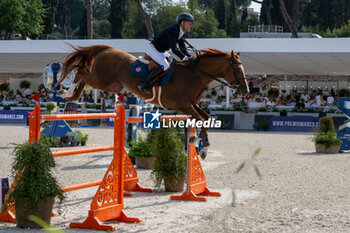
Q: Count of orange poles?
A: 4